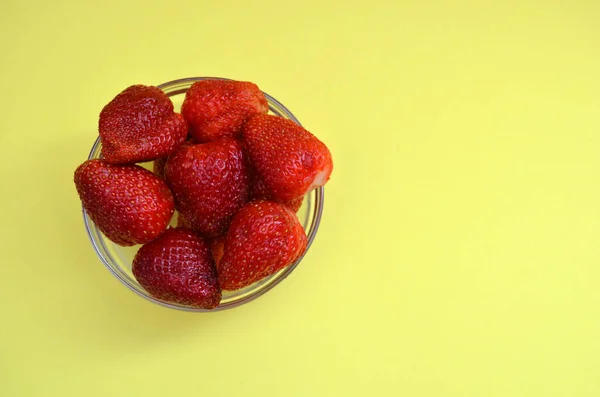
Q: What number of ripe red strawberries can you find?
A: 7